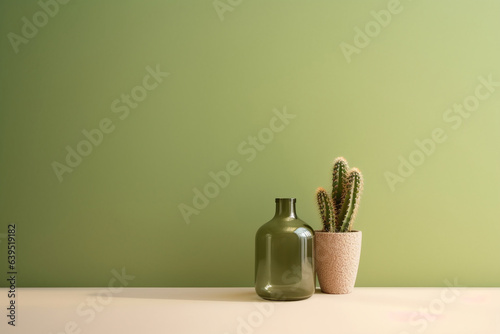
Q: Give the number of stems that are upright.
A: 3